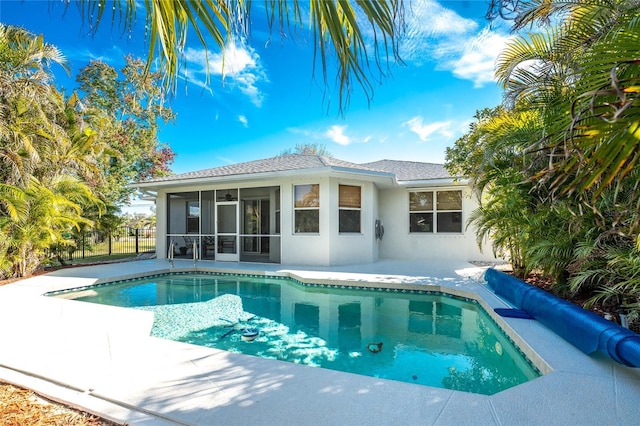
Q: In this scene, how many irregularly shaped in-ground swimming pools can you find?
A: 1